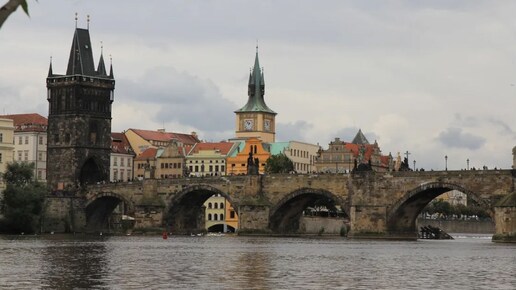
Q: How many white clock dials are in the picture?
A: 2